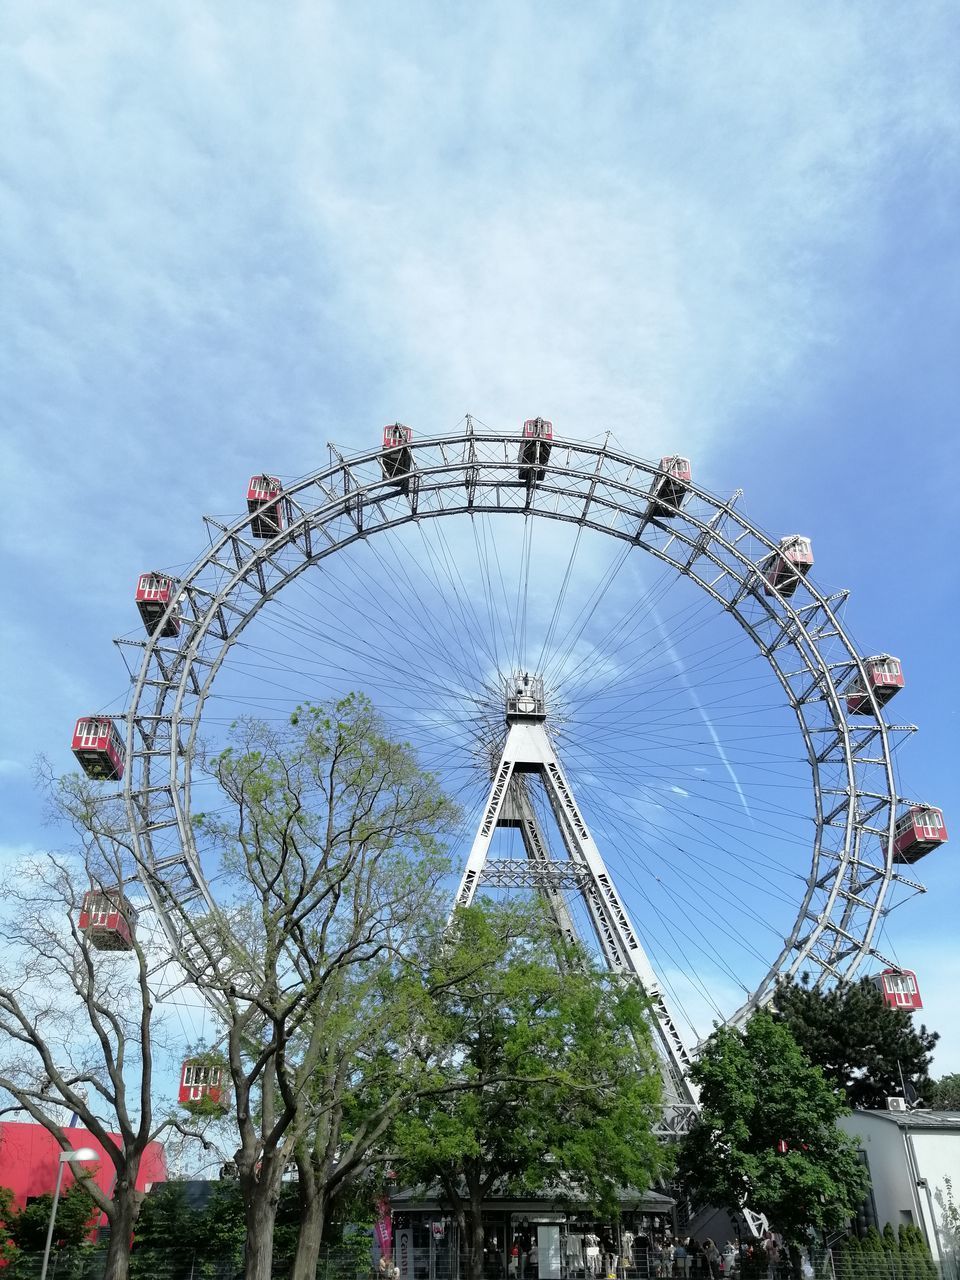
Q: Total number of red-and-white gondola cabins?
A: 12